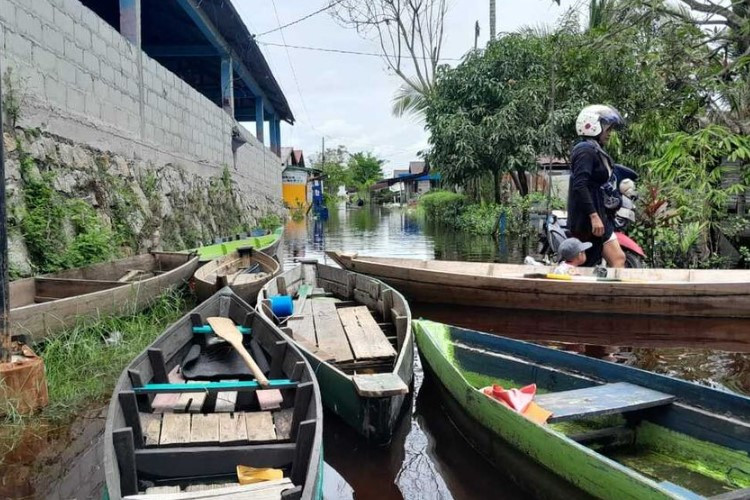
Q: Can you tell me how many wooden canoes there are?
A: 7